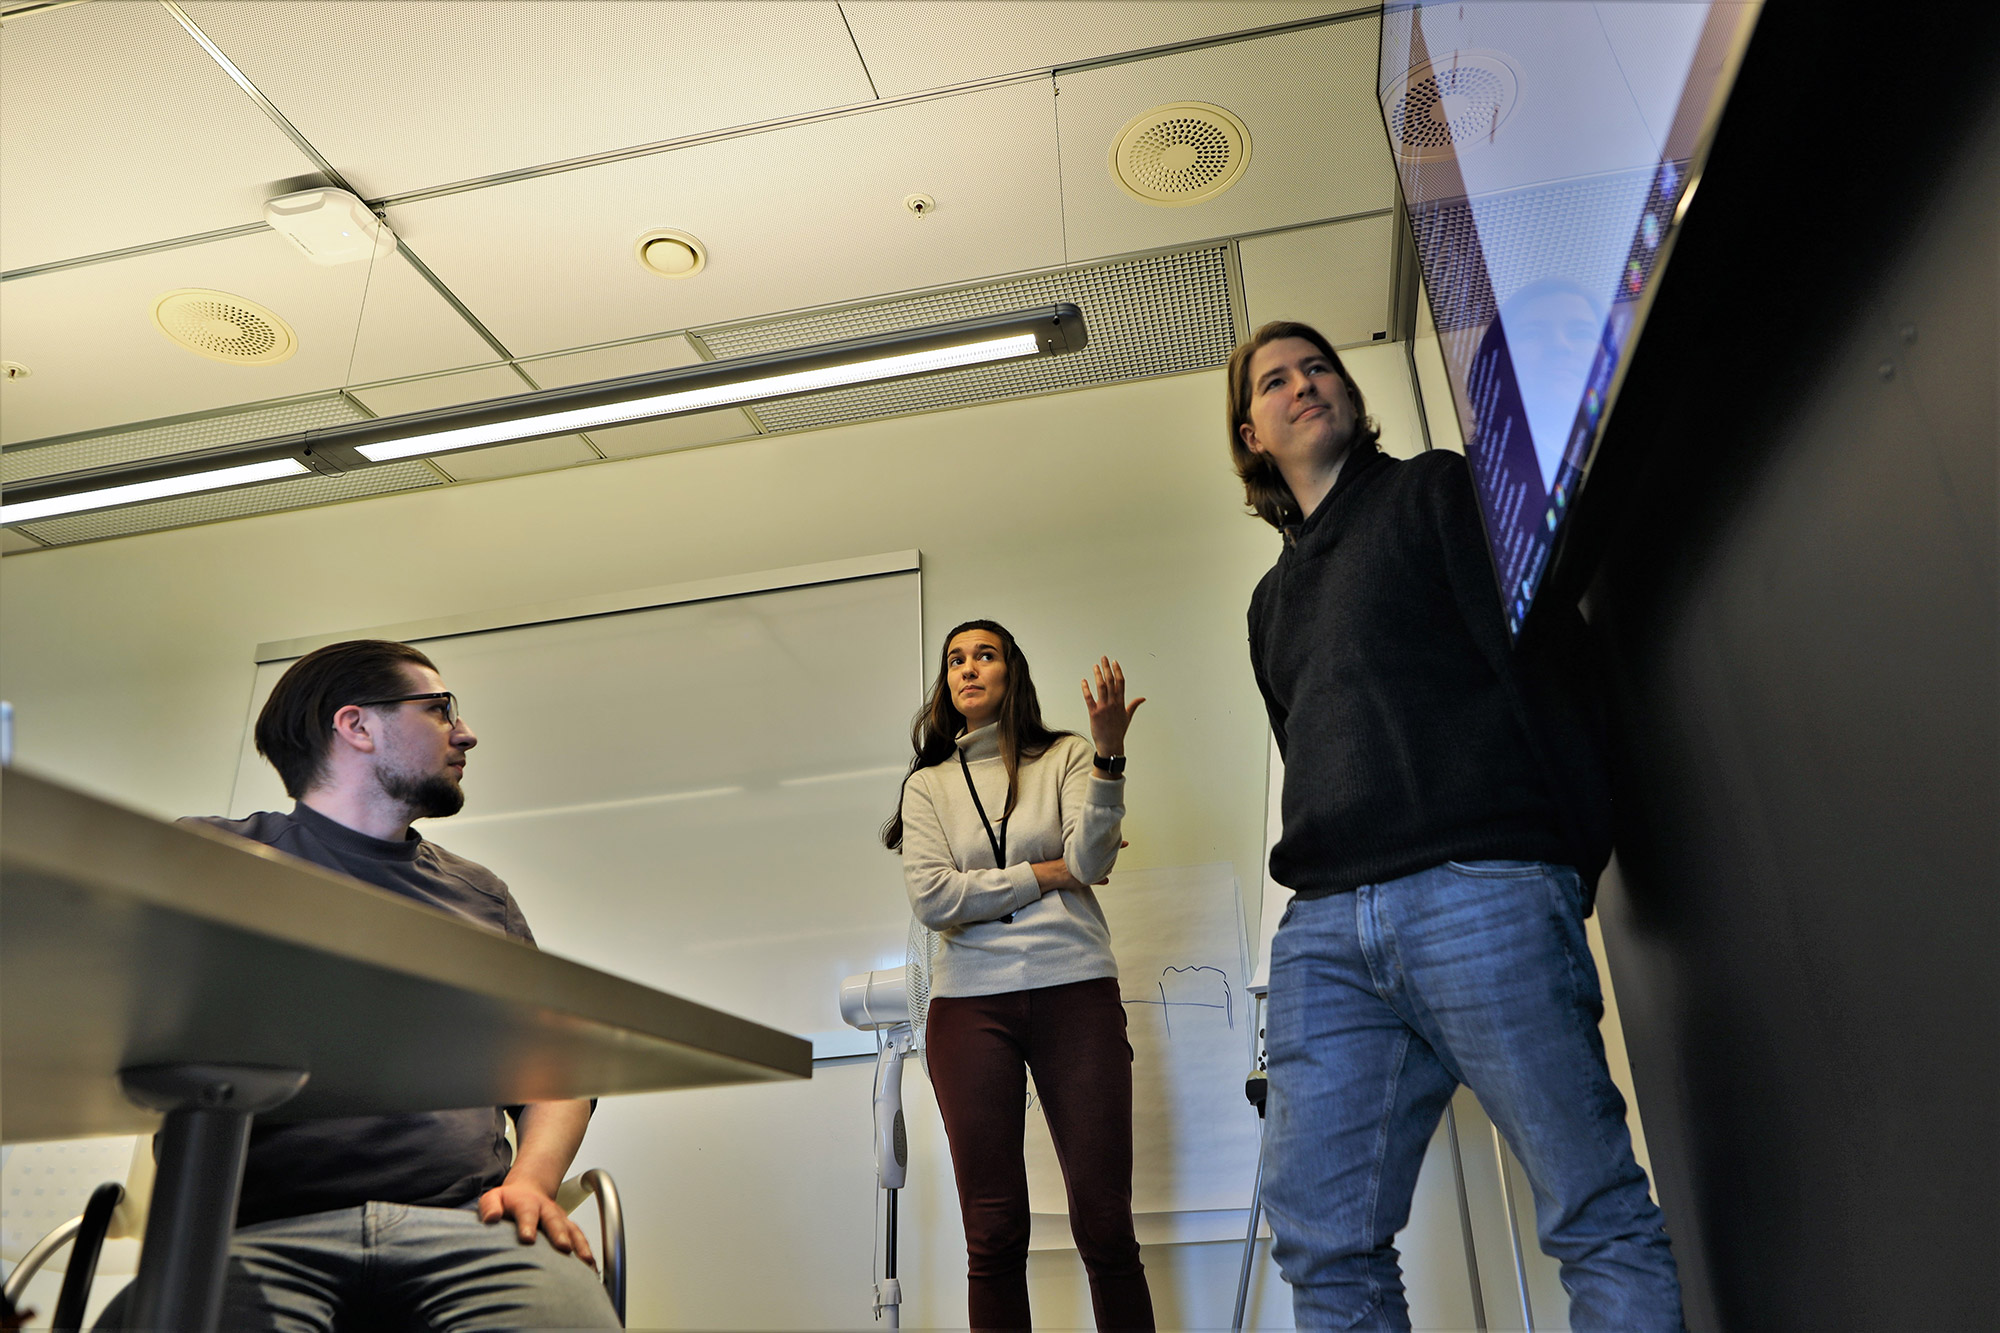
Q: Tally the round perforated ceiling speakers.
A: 2